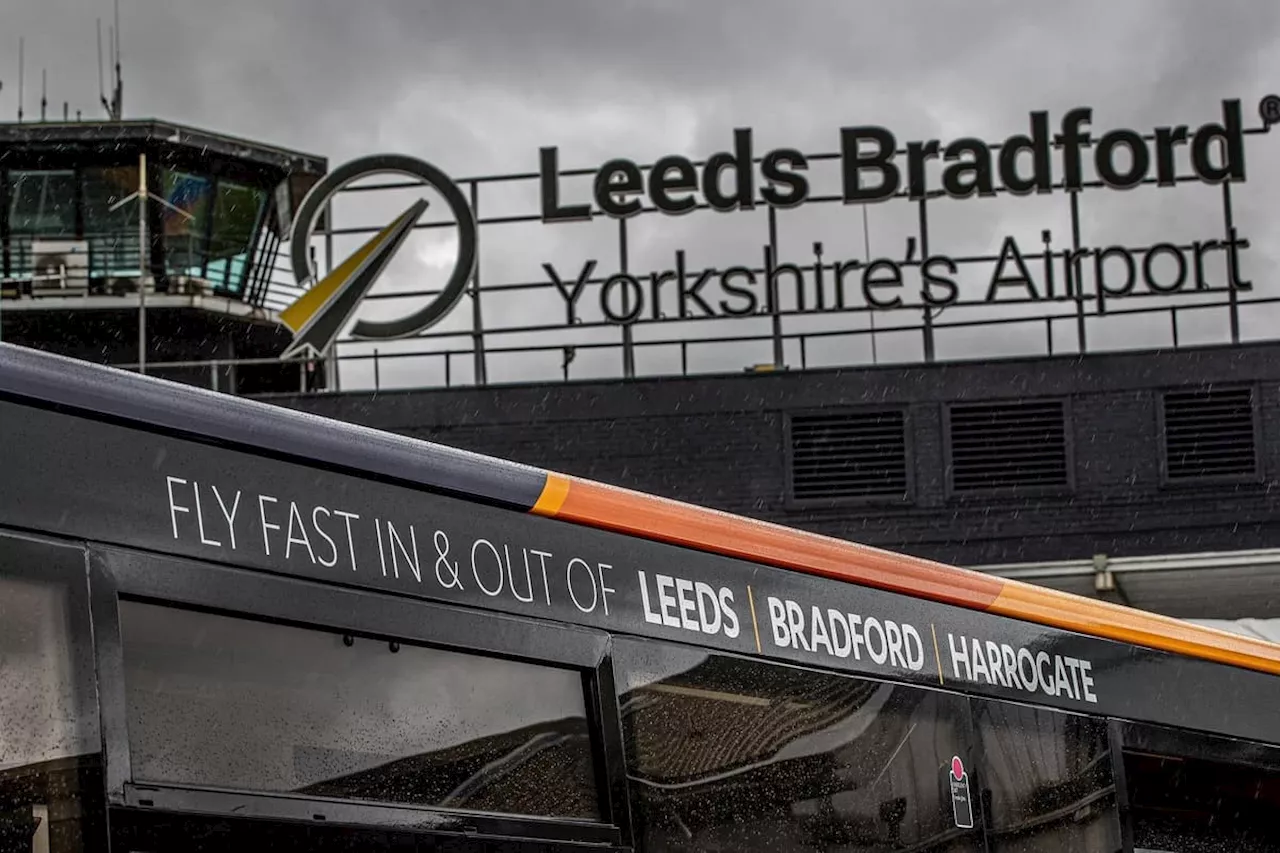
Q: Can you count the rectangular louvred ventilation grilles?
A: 3